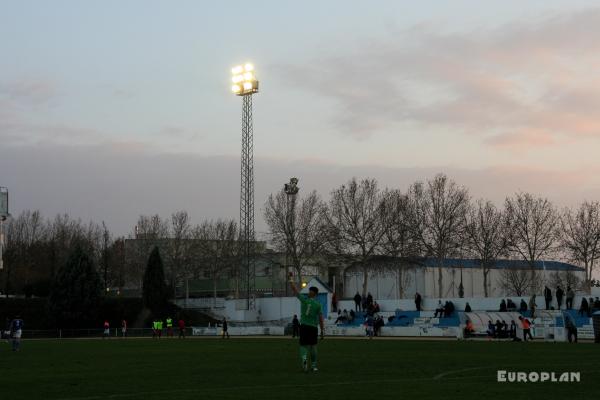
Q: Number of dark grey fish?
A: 0